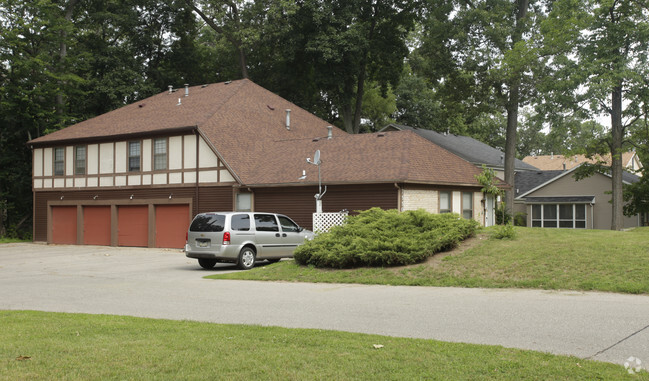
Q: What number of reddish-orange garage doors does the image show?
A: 4